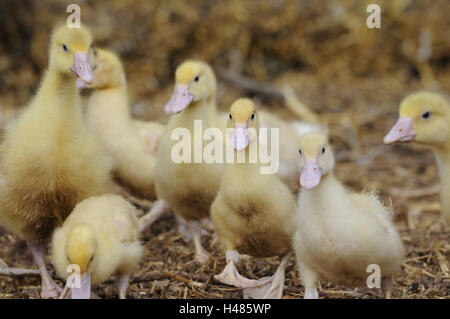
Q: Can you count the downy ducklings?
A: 7